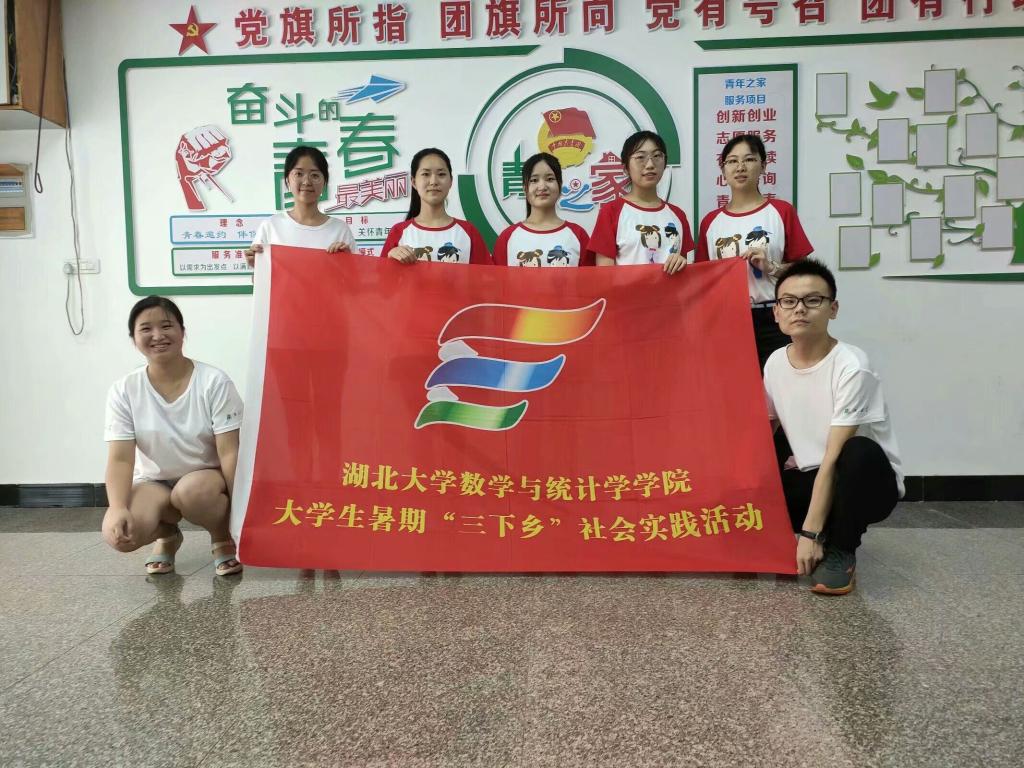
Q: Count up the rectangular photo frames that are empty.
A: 12